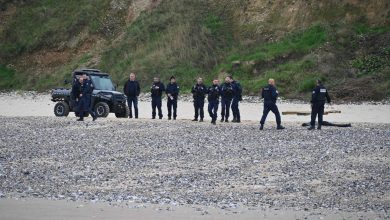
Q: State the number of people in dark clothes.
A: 11